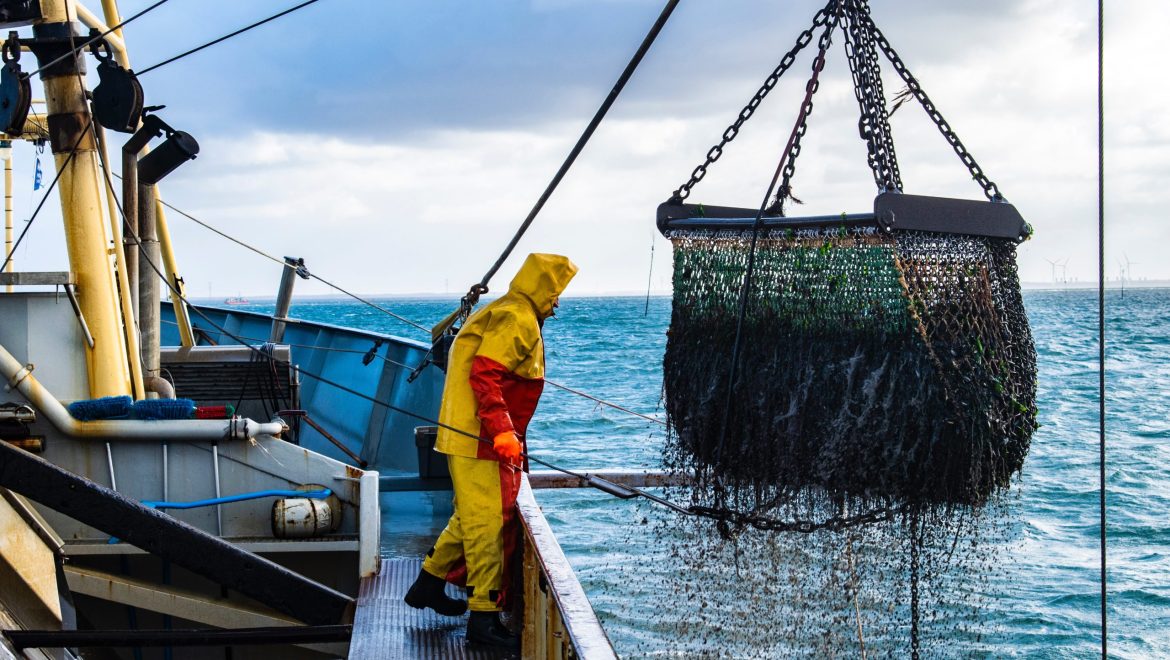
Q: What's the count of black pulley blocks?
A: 2